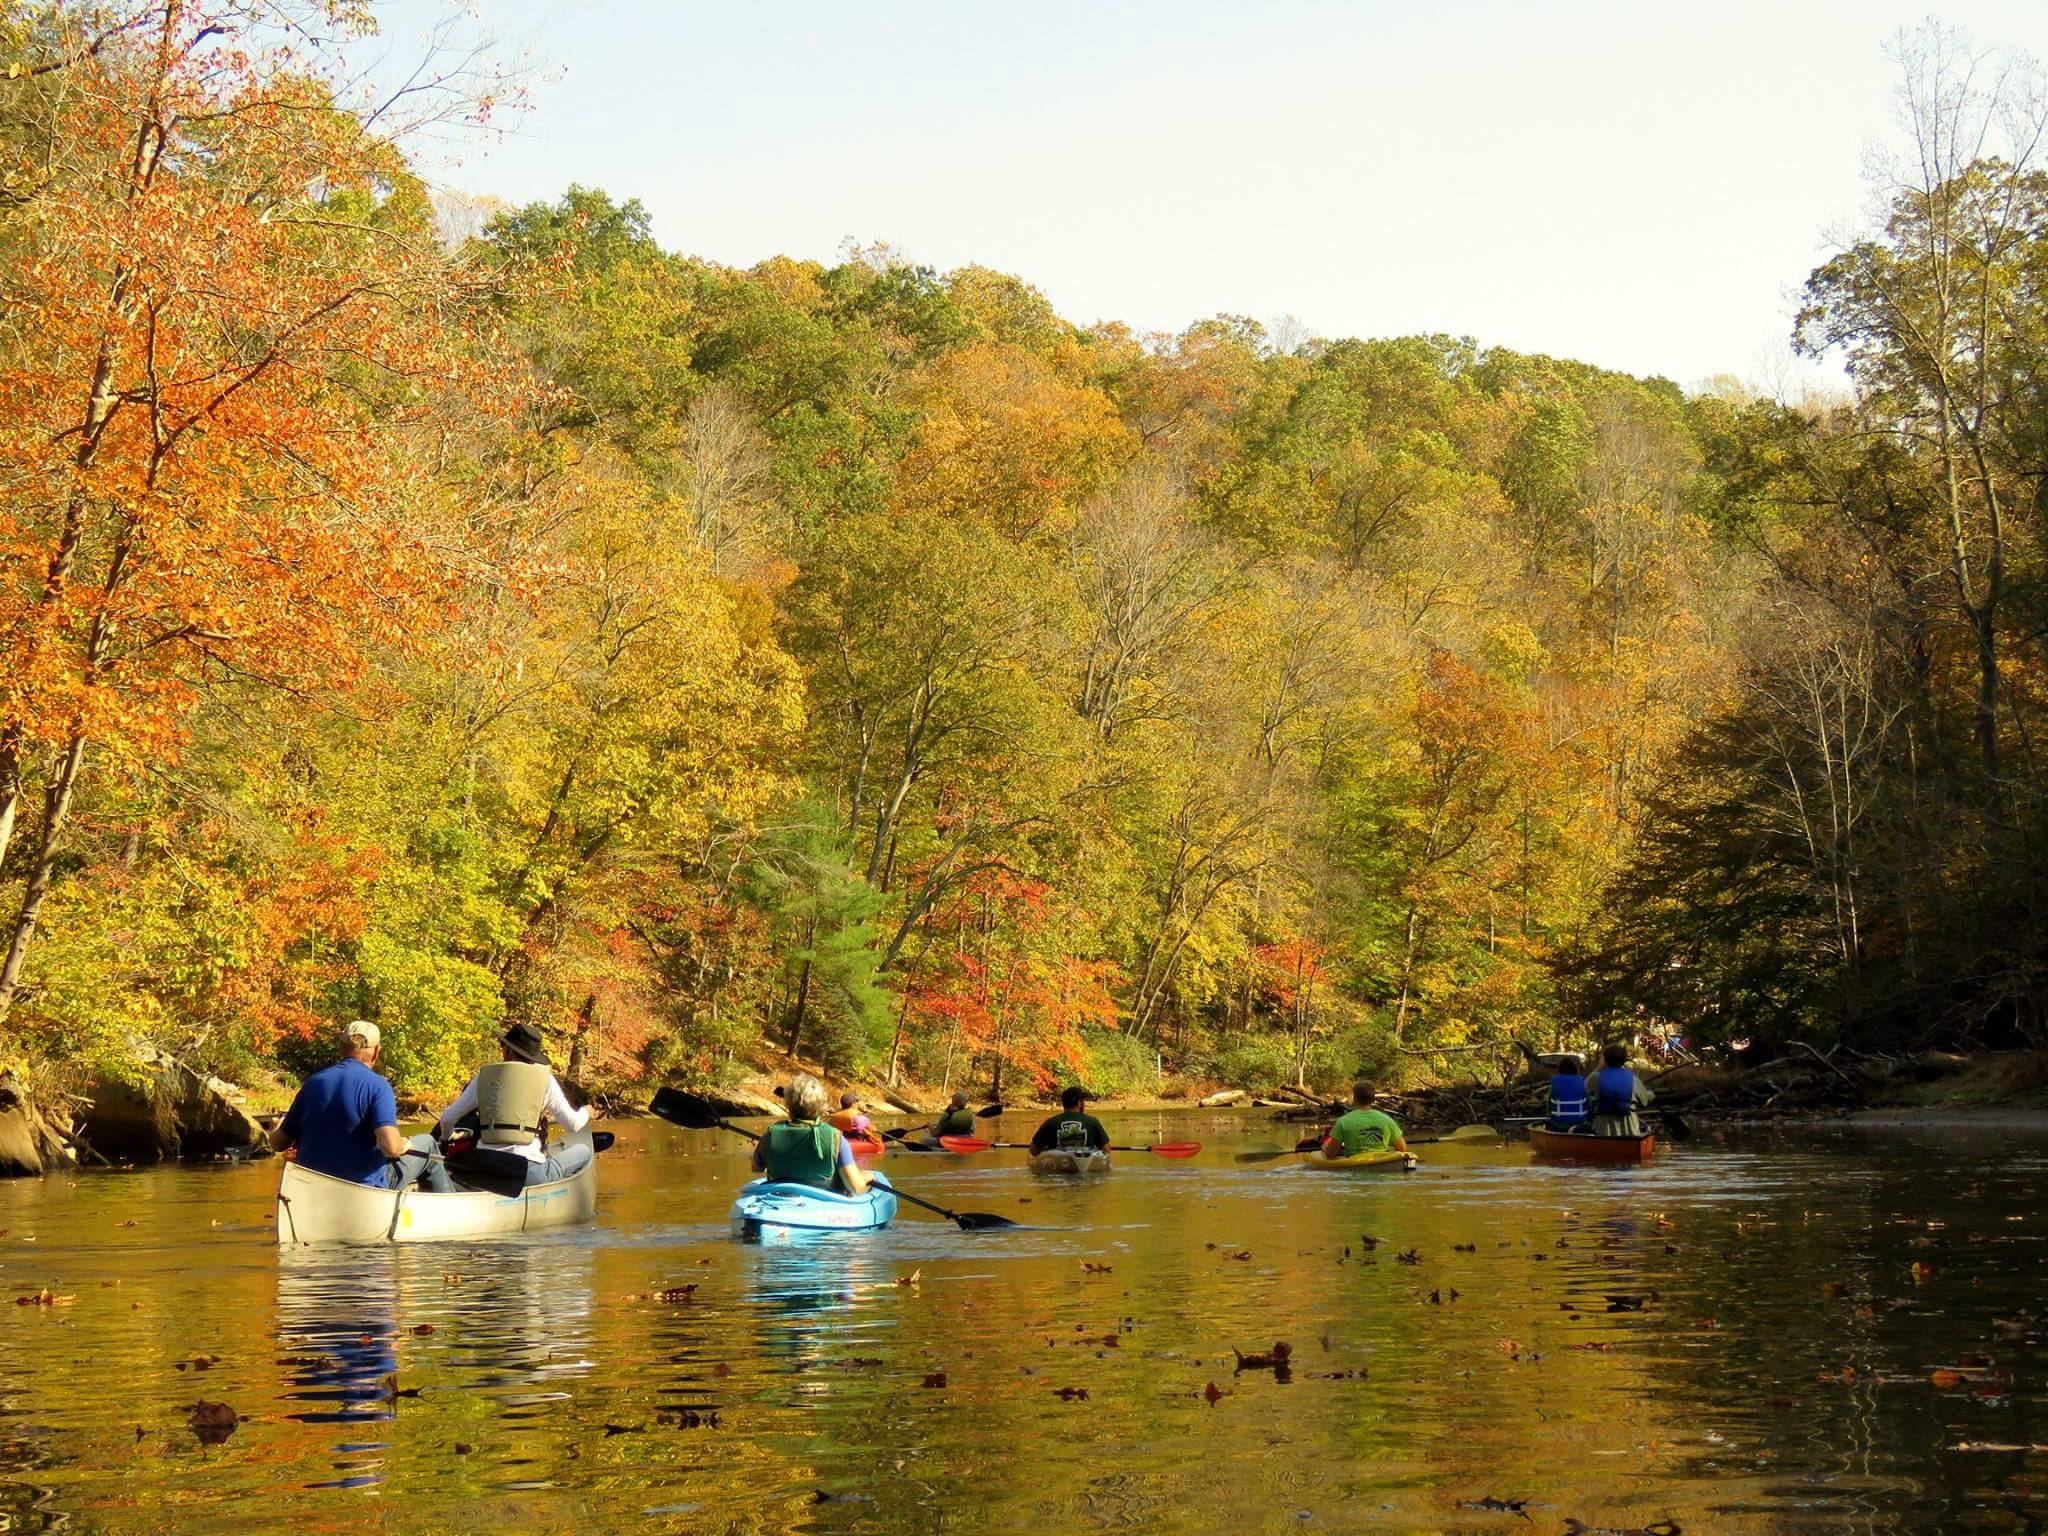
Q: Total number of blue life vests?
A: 2